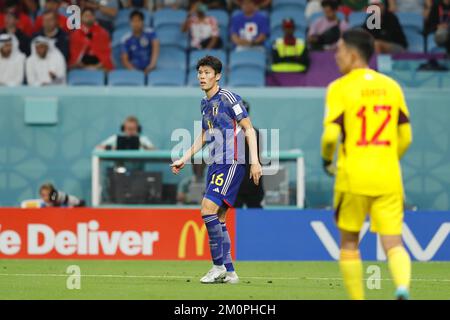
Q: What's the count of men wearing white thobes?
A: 2